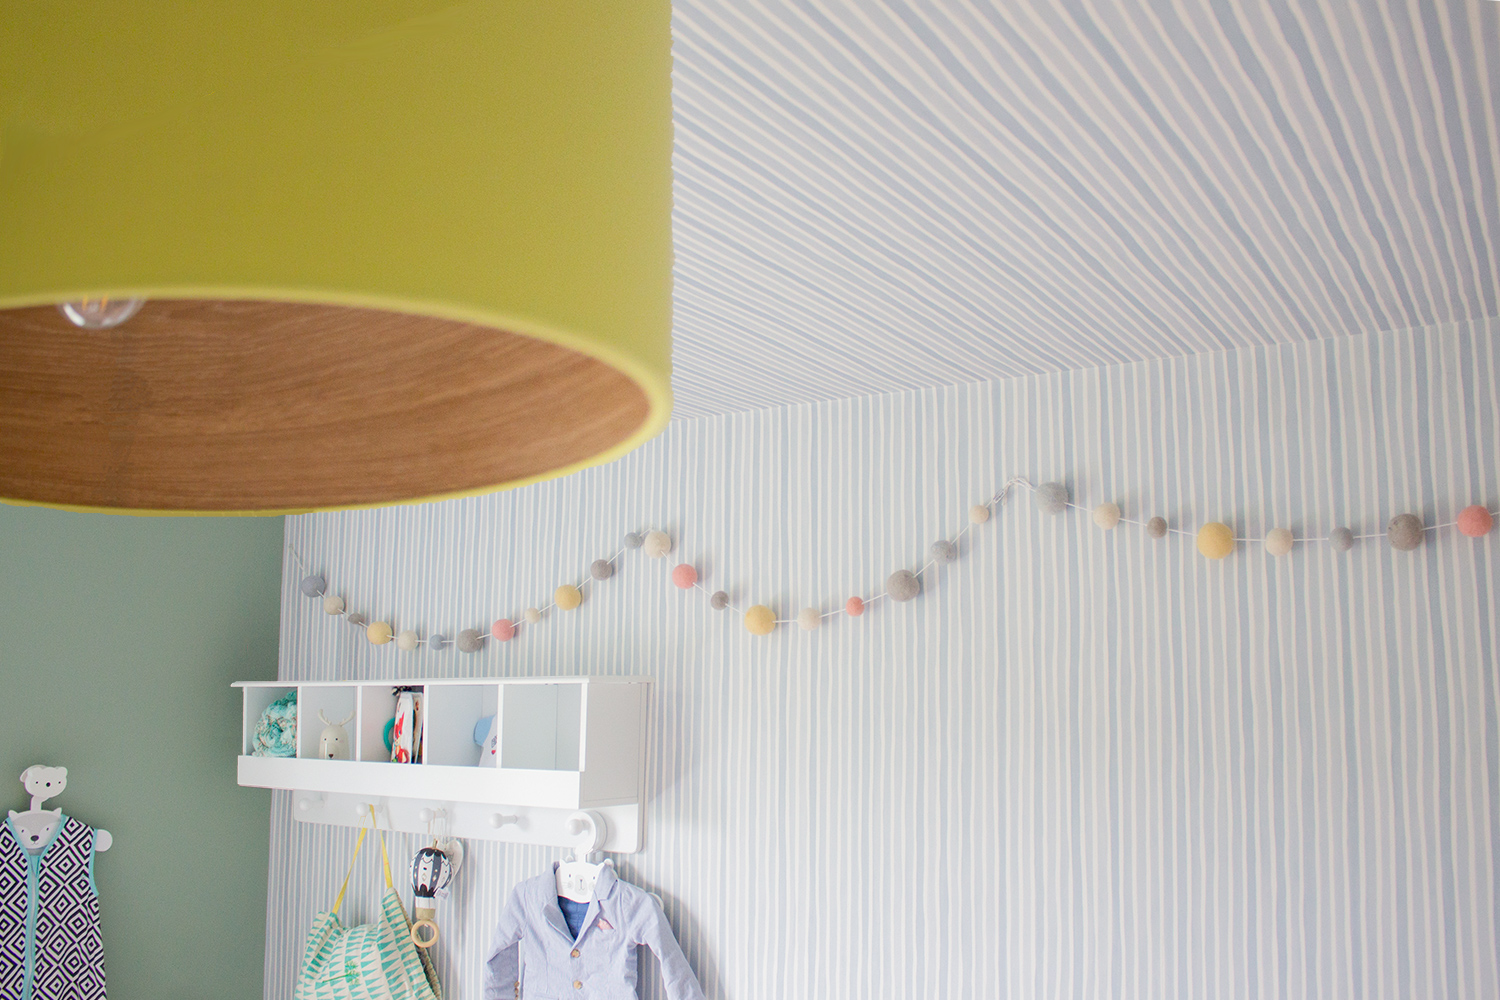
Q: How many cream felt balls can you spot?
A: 8